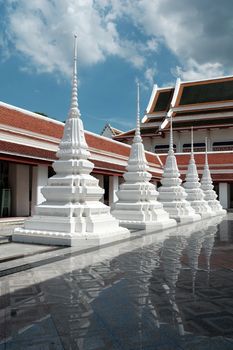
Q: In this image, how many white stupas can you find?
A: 5